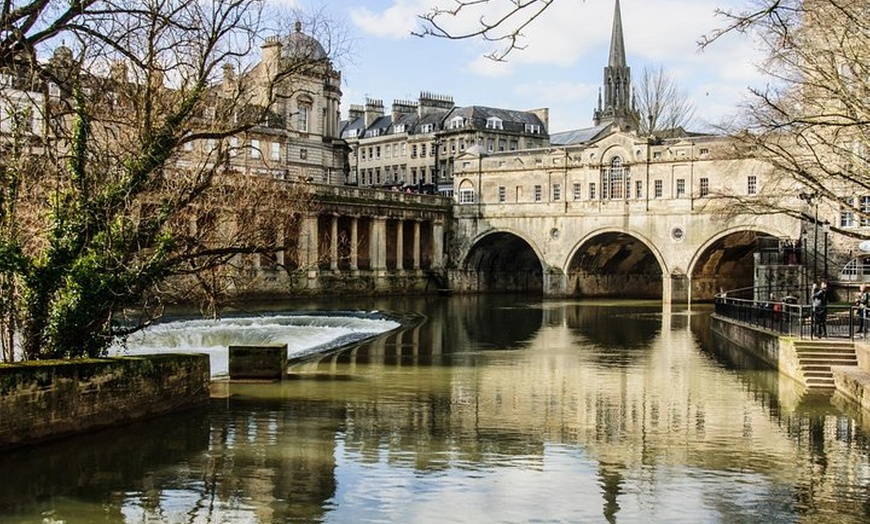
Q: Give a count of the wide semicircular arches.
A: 3